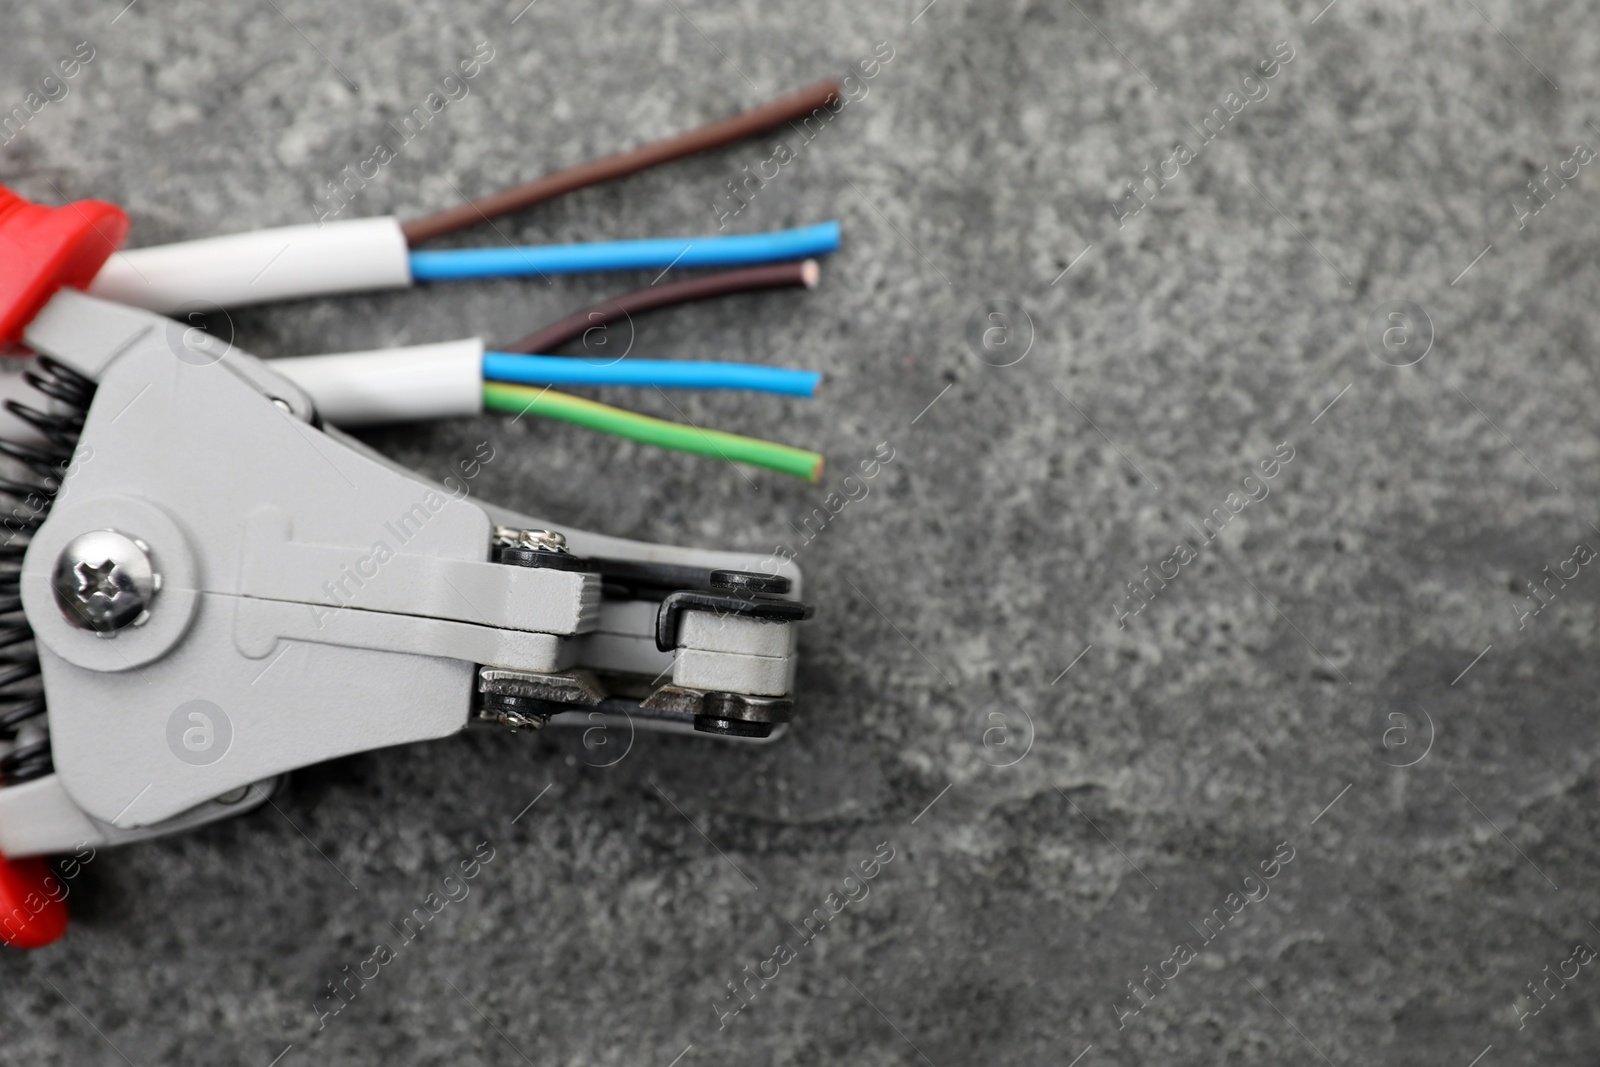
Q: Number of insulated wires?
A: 5